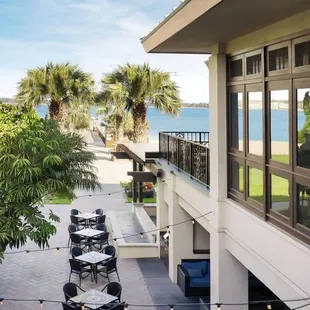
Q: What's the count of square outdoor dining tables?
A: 4